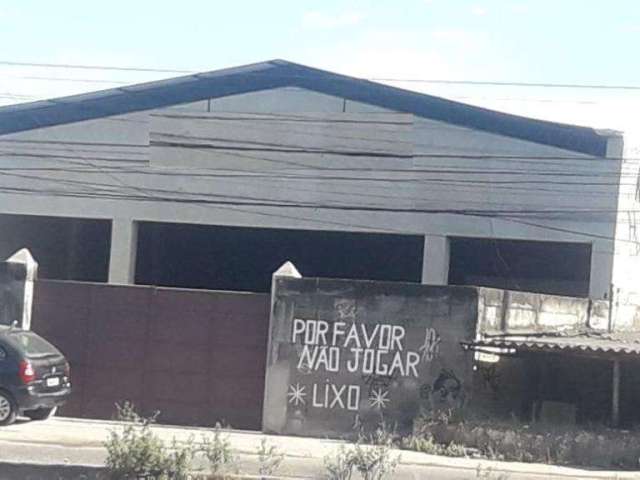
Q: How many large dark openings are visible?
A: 3